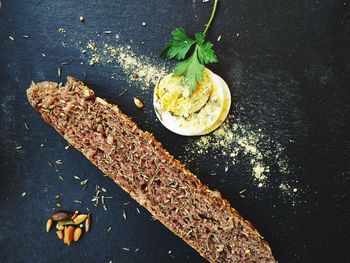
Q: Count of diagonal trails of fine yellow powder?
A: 2